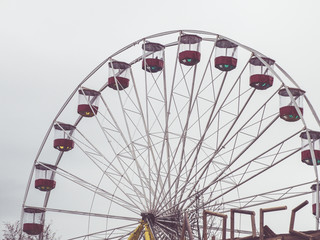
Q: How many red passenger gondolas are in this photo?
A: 12